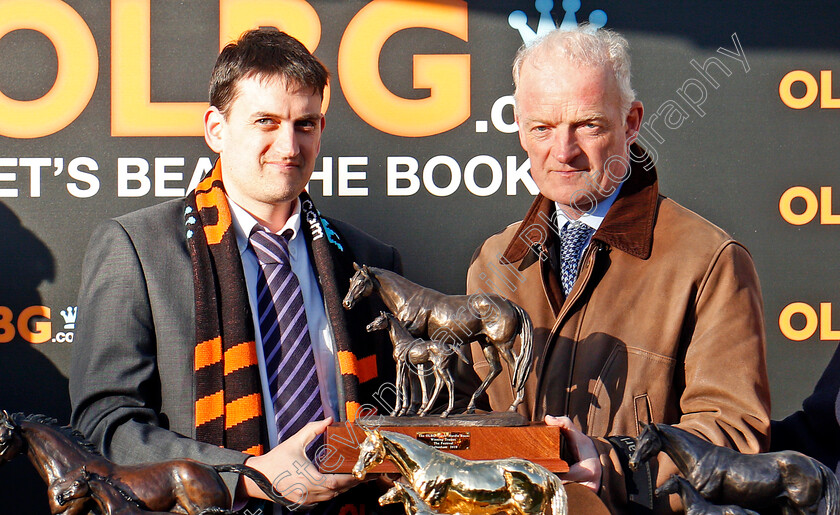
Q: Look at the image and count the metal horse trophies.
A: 4